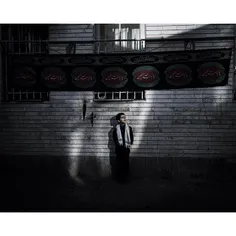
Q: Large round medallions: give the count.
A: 7